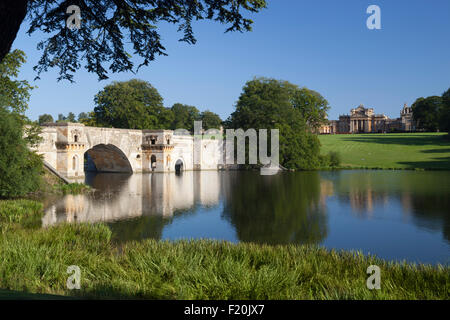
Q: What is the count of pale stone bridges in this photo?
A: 1